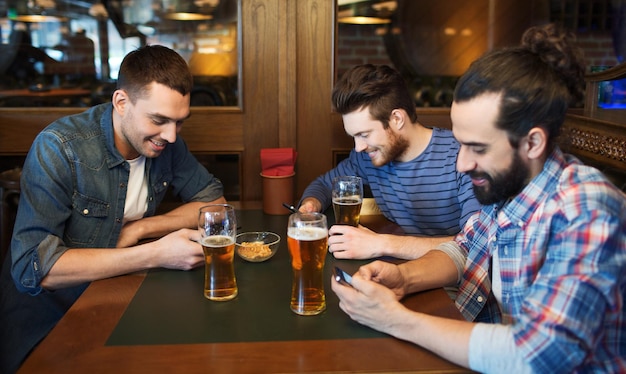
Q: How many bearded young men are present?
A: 2